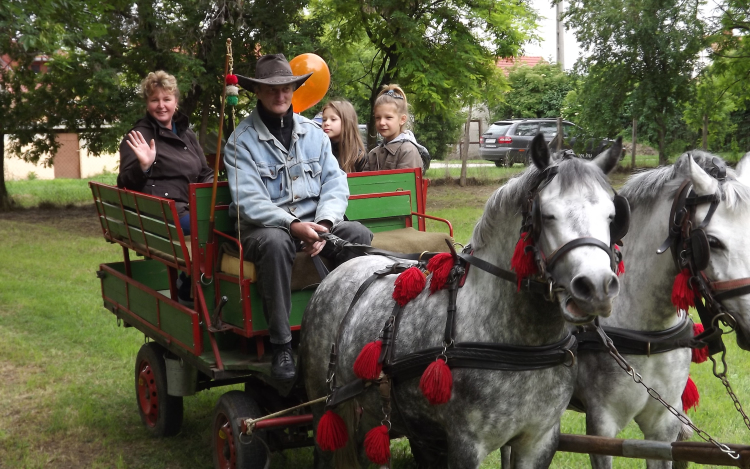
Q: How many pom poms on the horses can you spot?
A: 11